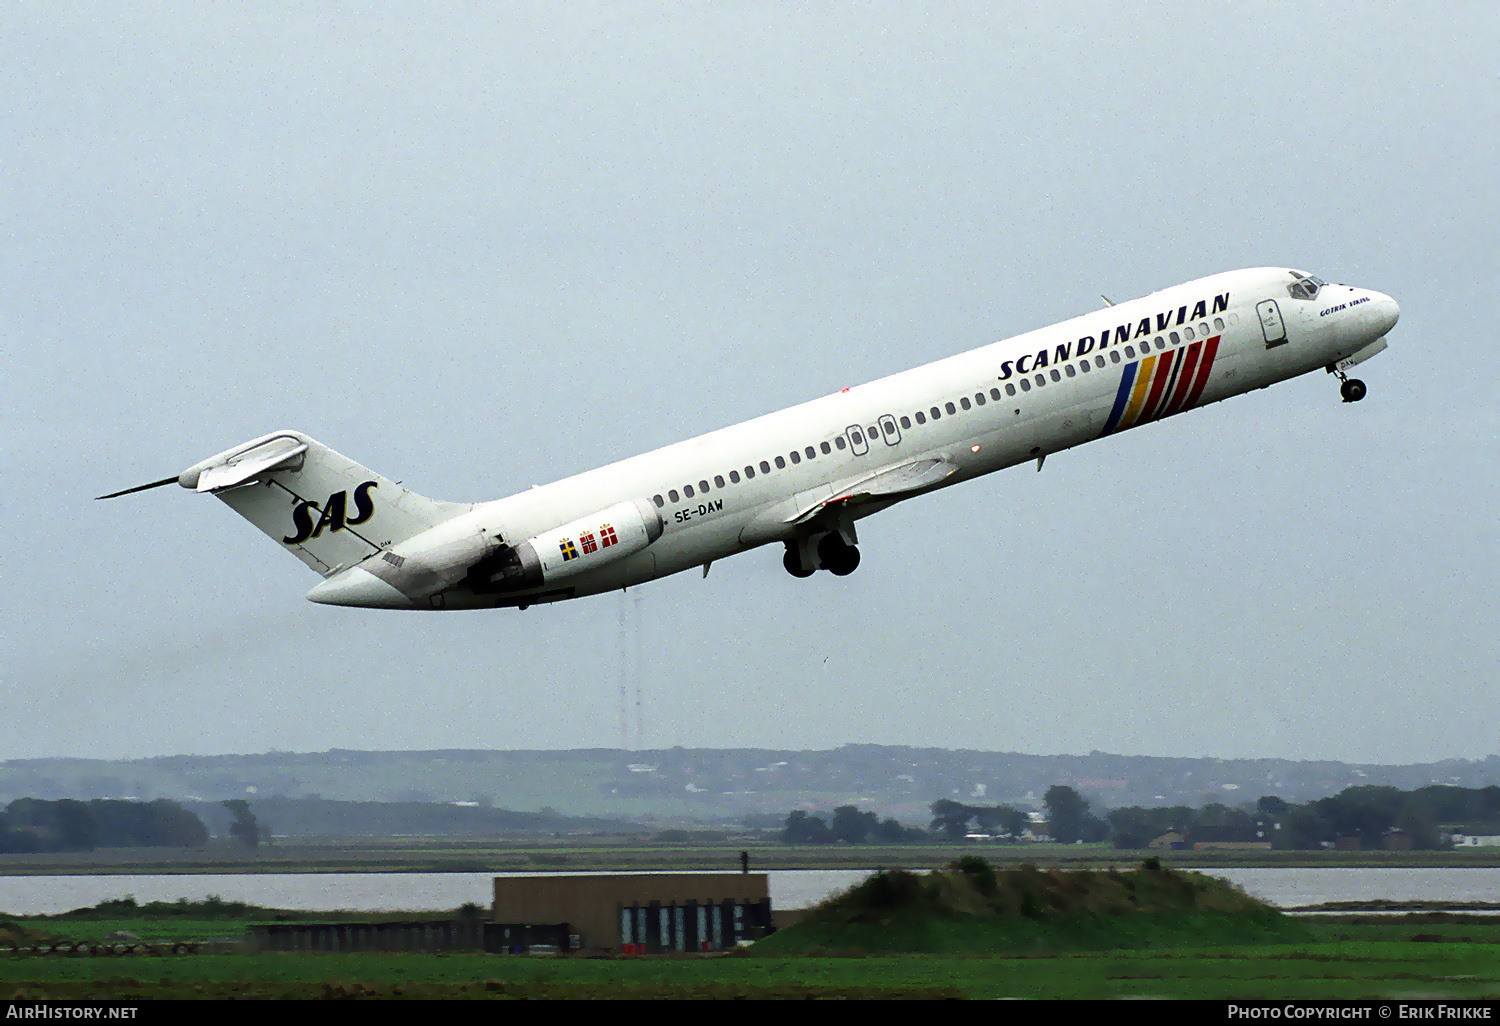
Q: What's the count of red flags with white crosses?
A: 1